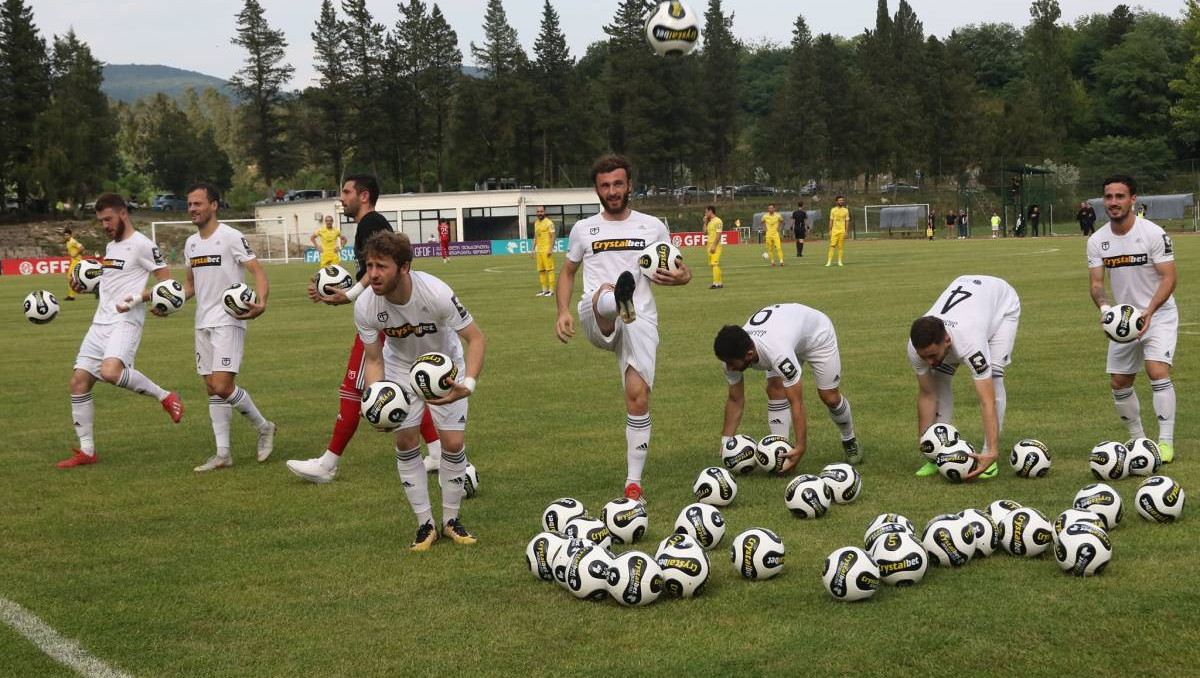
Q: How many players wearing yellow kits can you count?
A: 6